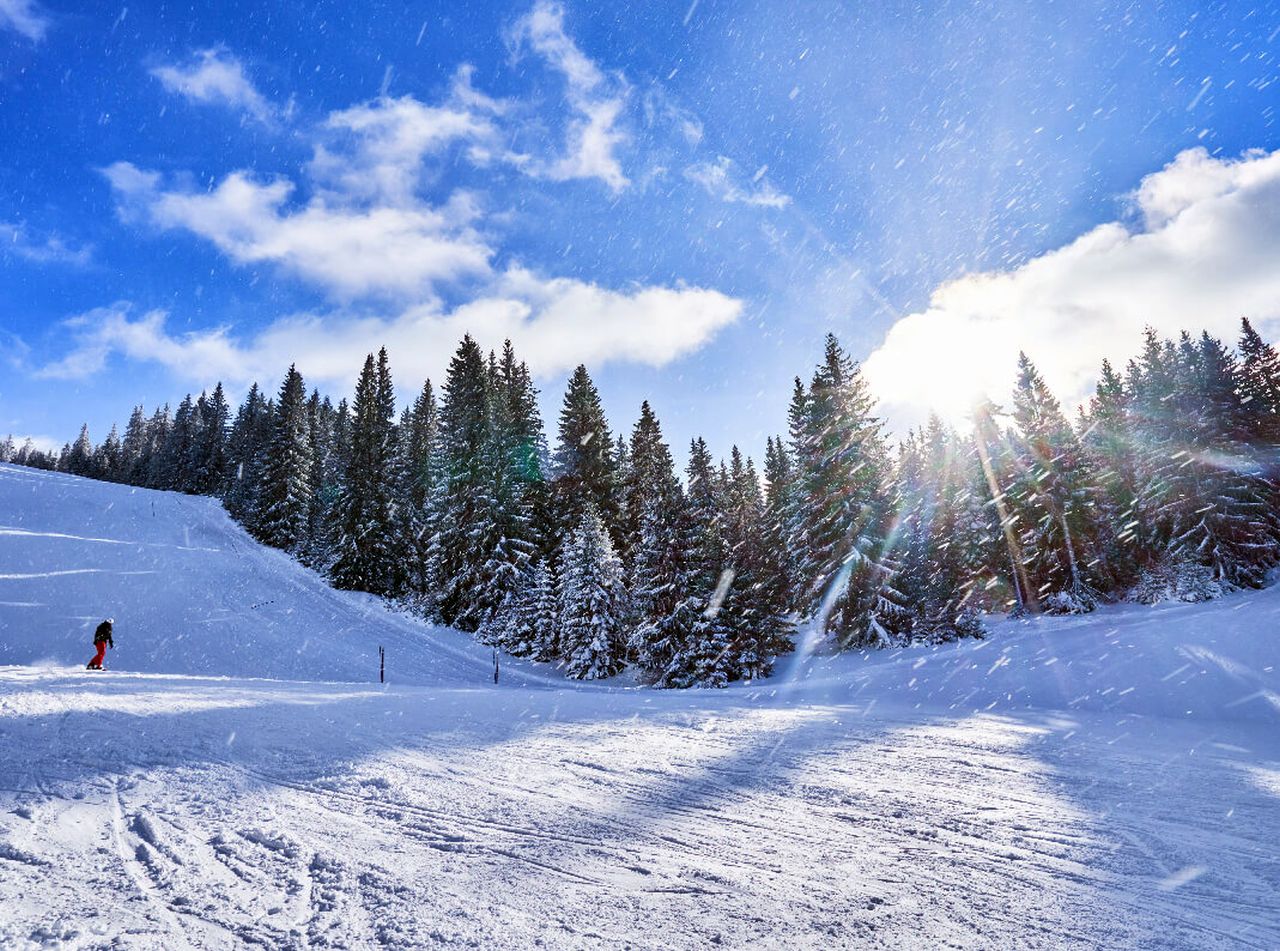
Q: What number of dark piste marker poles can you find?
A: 2